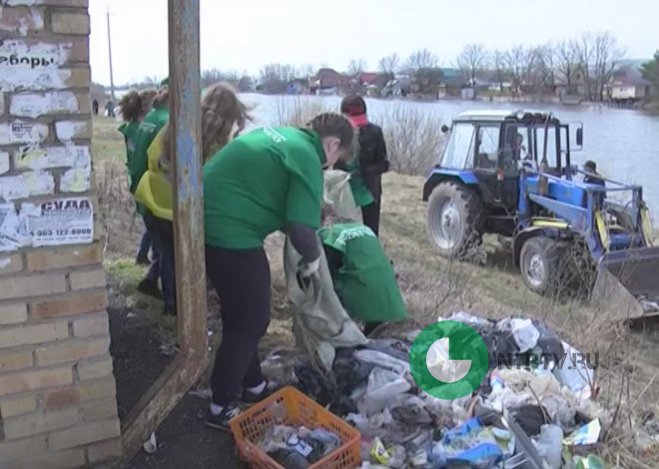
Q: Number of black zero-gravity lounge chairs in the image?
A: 0